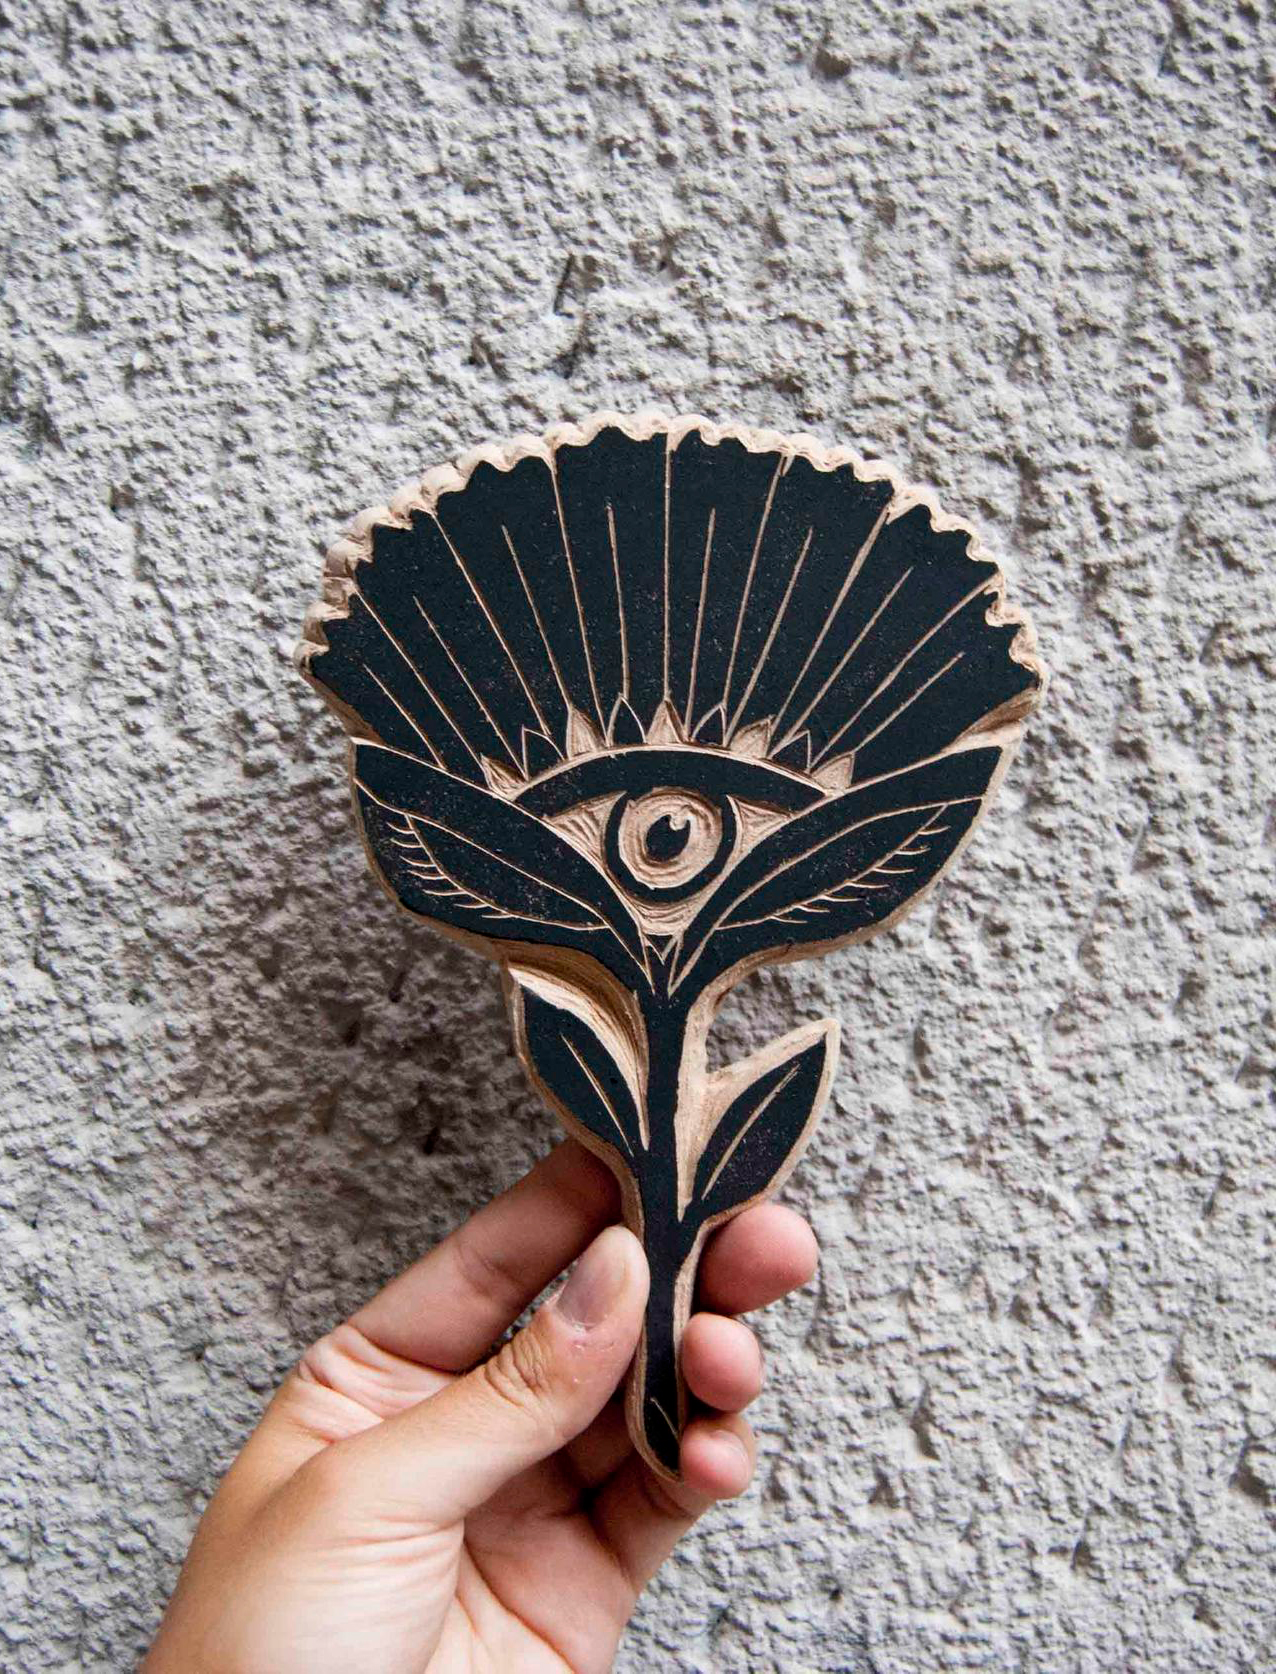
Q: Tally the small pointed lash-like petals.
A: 9